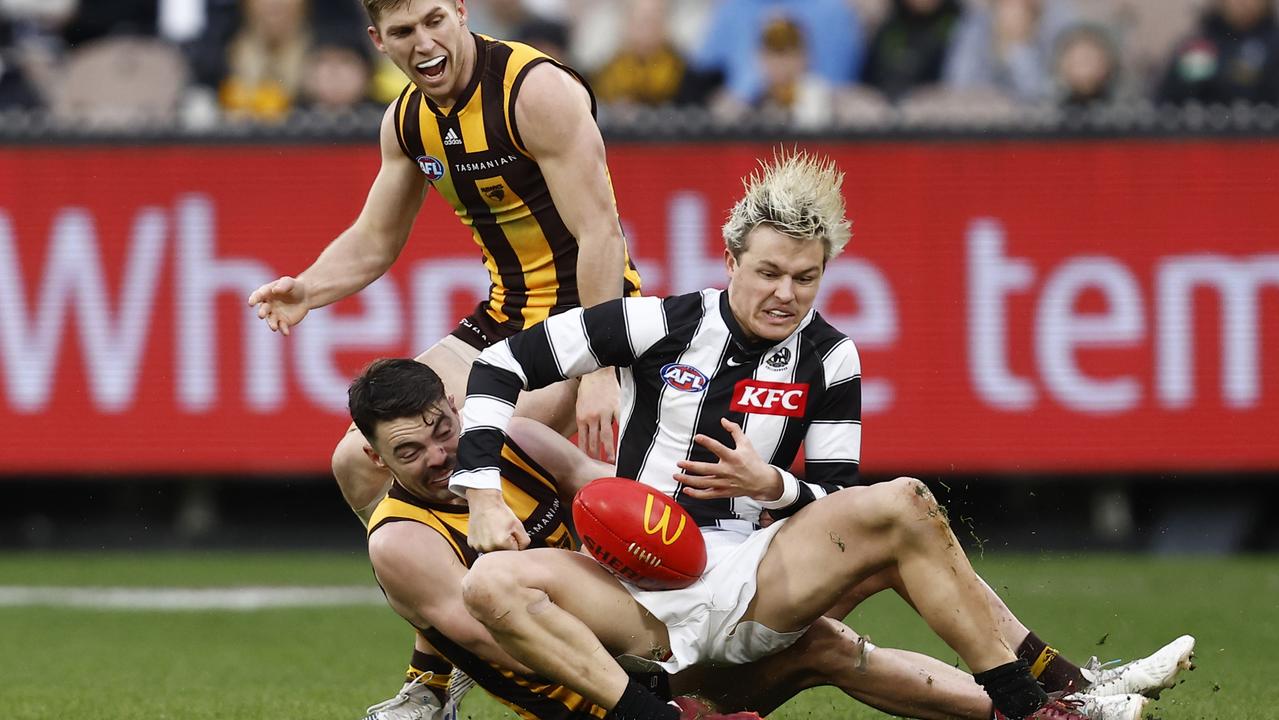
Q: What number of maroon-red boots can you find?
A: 2